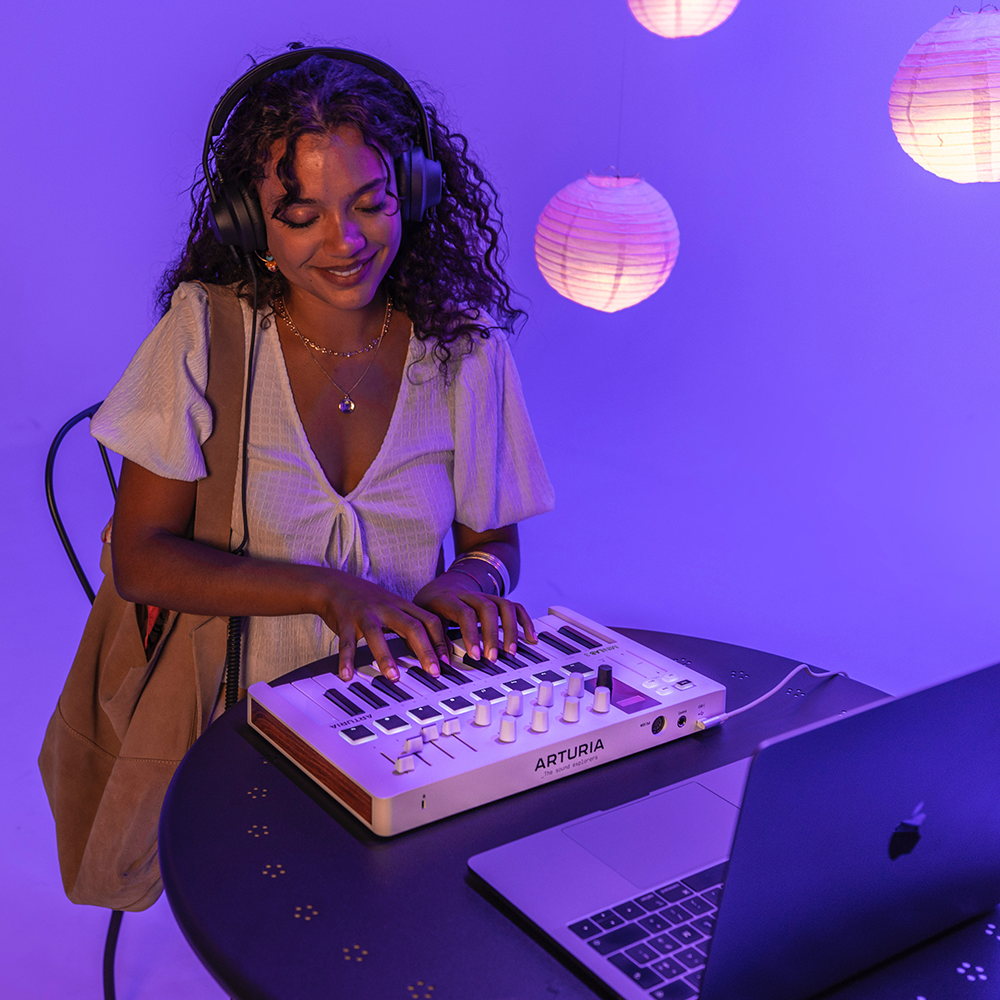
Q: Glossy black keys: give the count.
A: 10